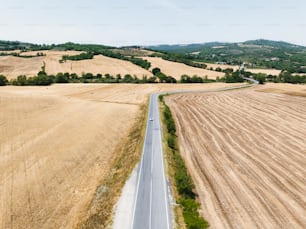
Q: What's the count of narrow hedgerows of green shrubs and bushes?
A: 1